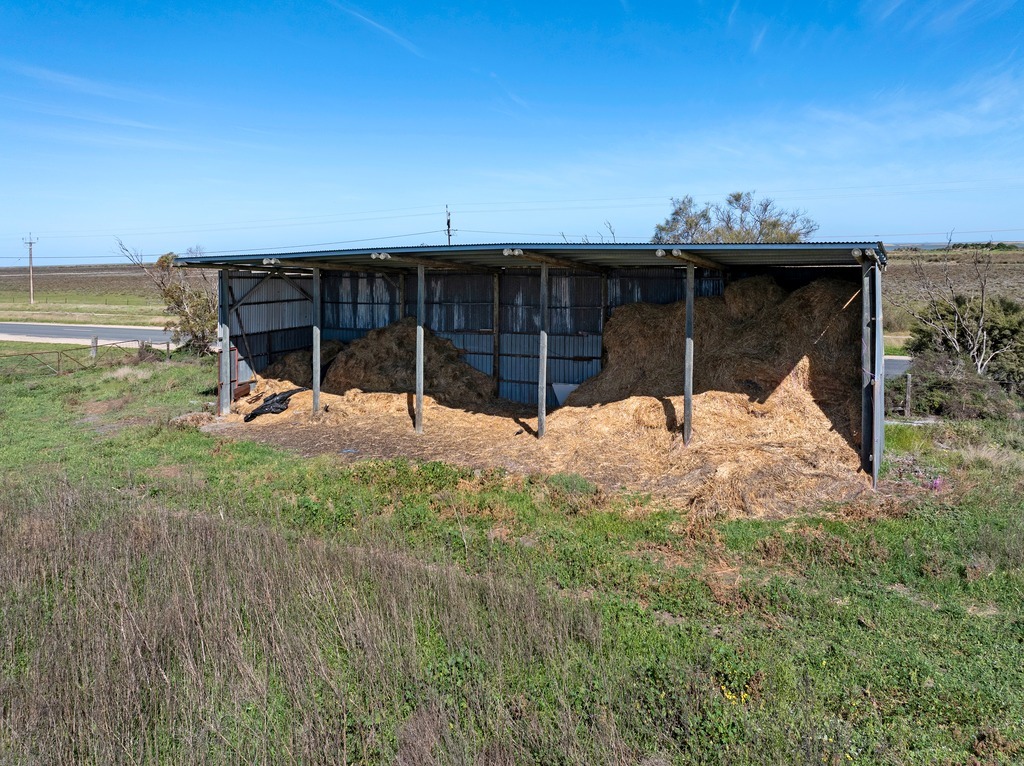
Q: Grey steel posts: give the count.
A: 6